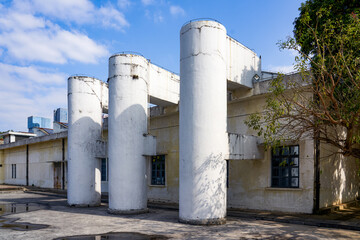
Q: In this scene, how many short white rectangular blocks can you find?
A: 3